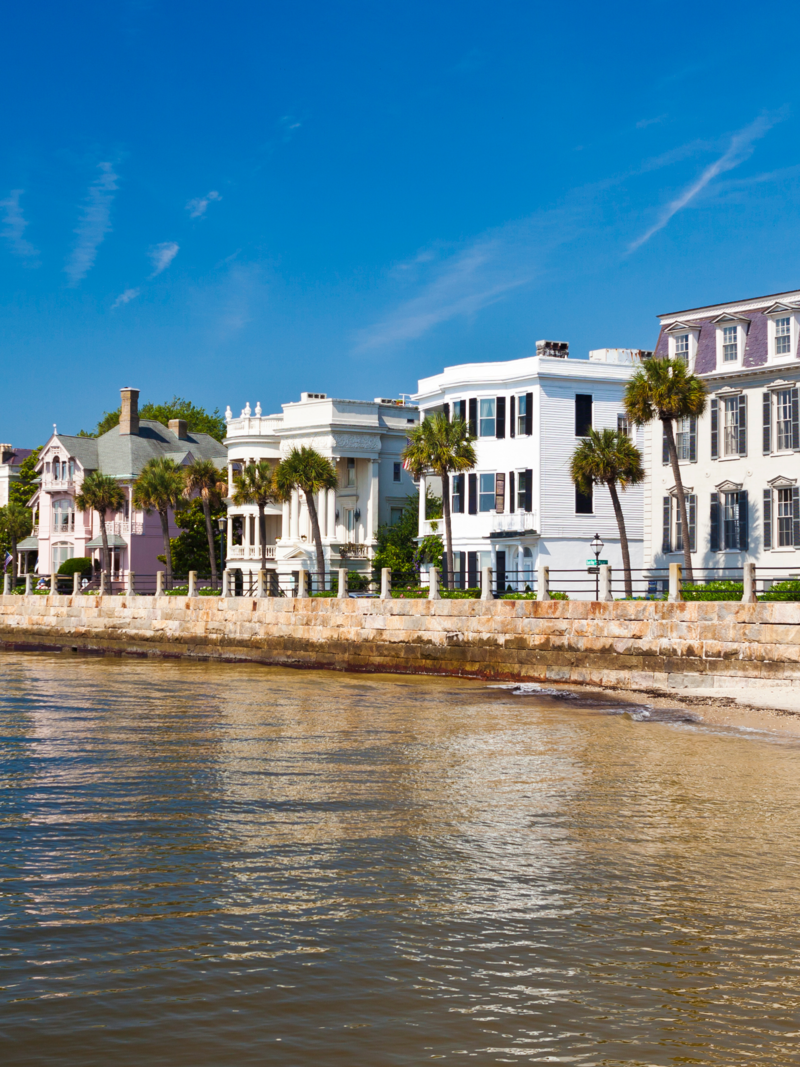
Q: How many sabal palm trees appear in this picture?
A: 9